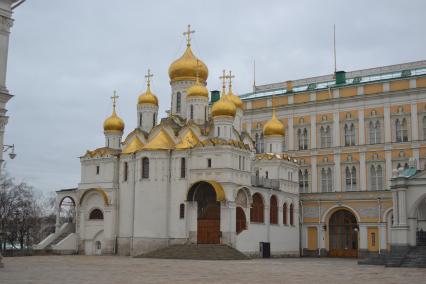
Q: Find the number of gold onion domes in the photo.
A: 7